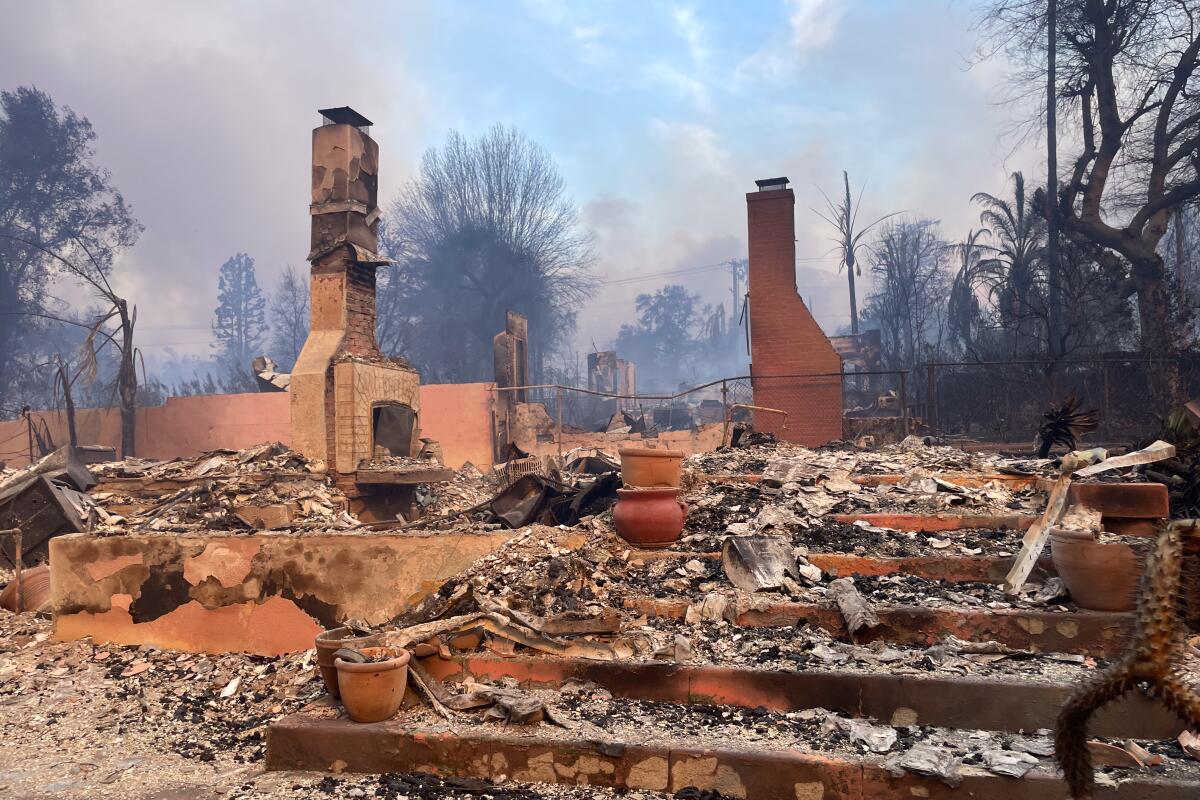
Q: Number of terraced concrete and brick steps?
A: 6